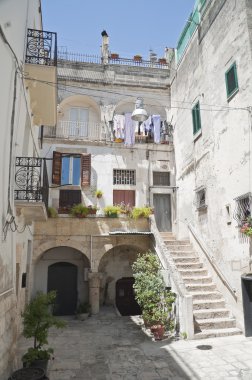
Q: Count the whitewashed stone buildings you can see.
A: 3